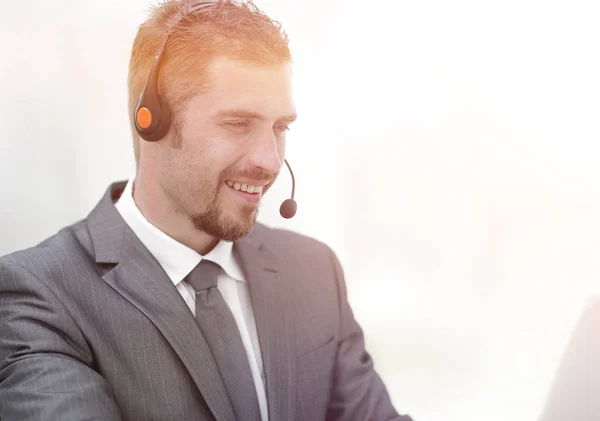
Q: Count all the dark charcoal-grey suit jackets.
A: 1